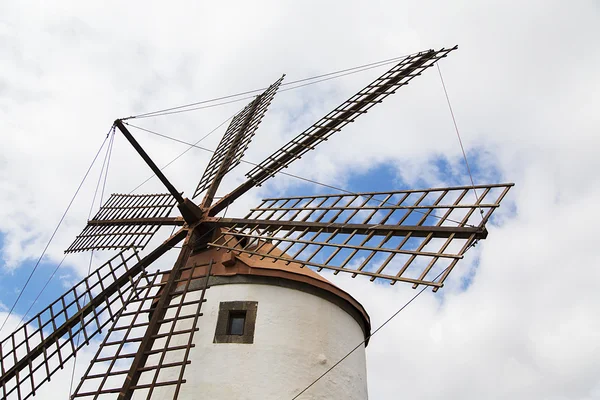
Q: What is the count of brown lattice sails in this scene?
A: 6